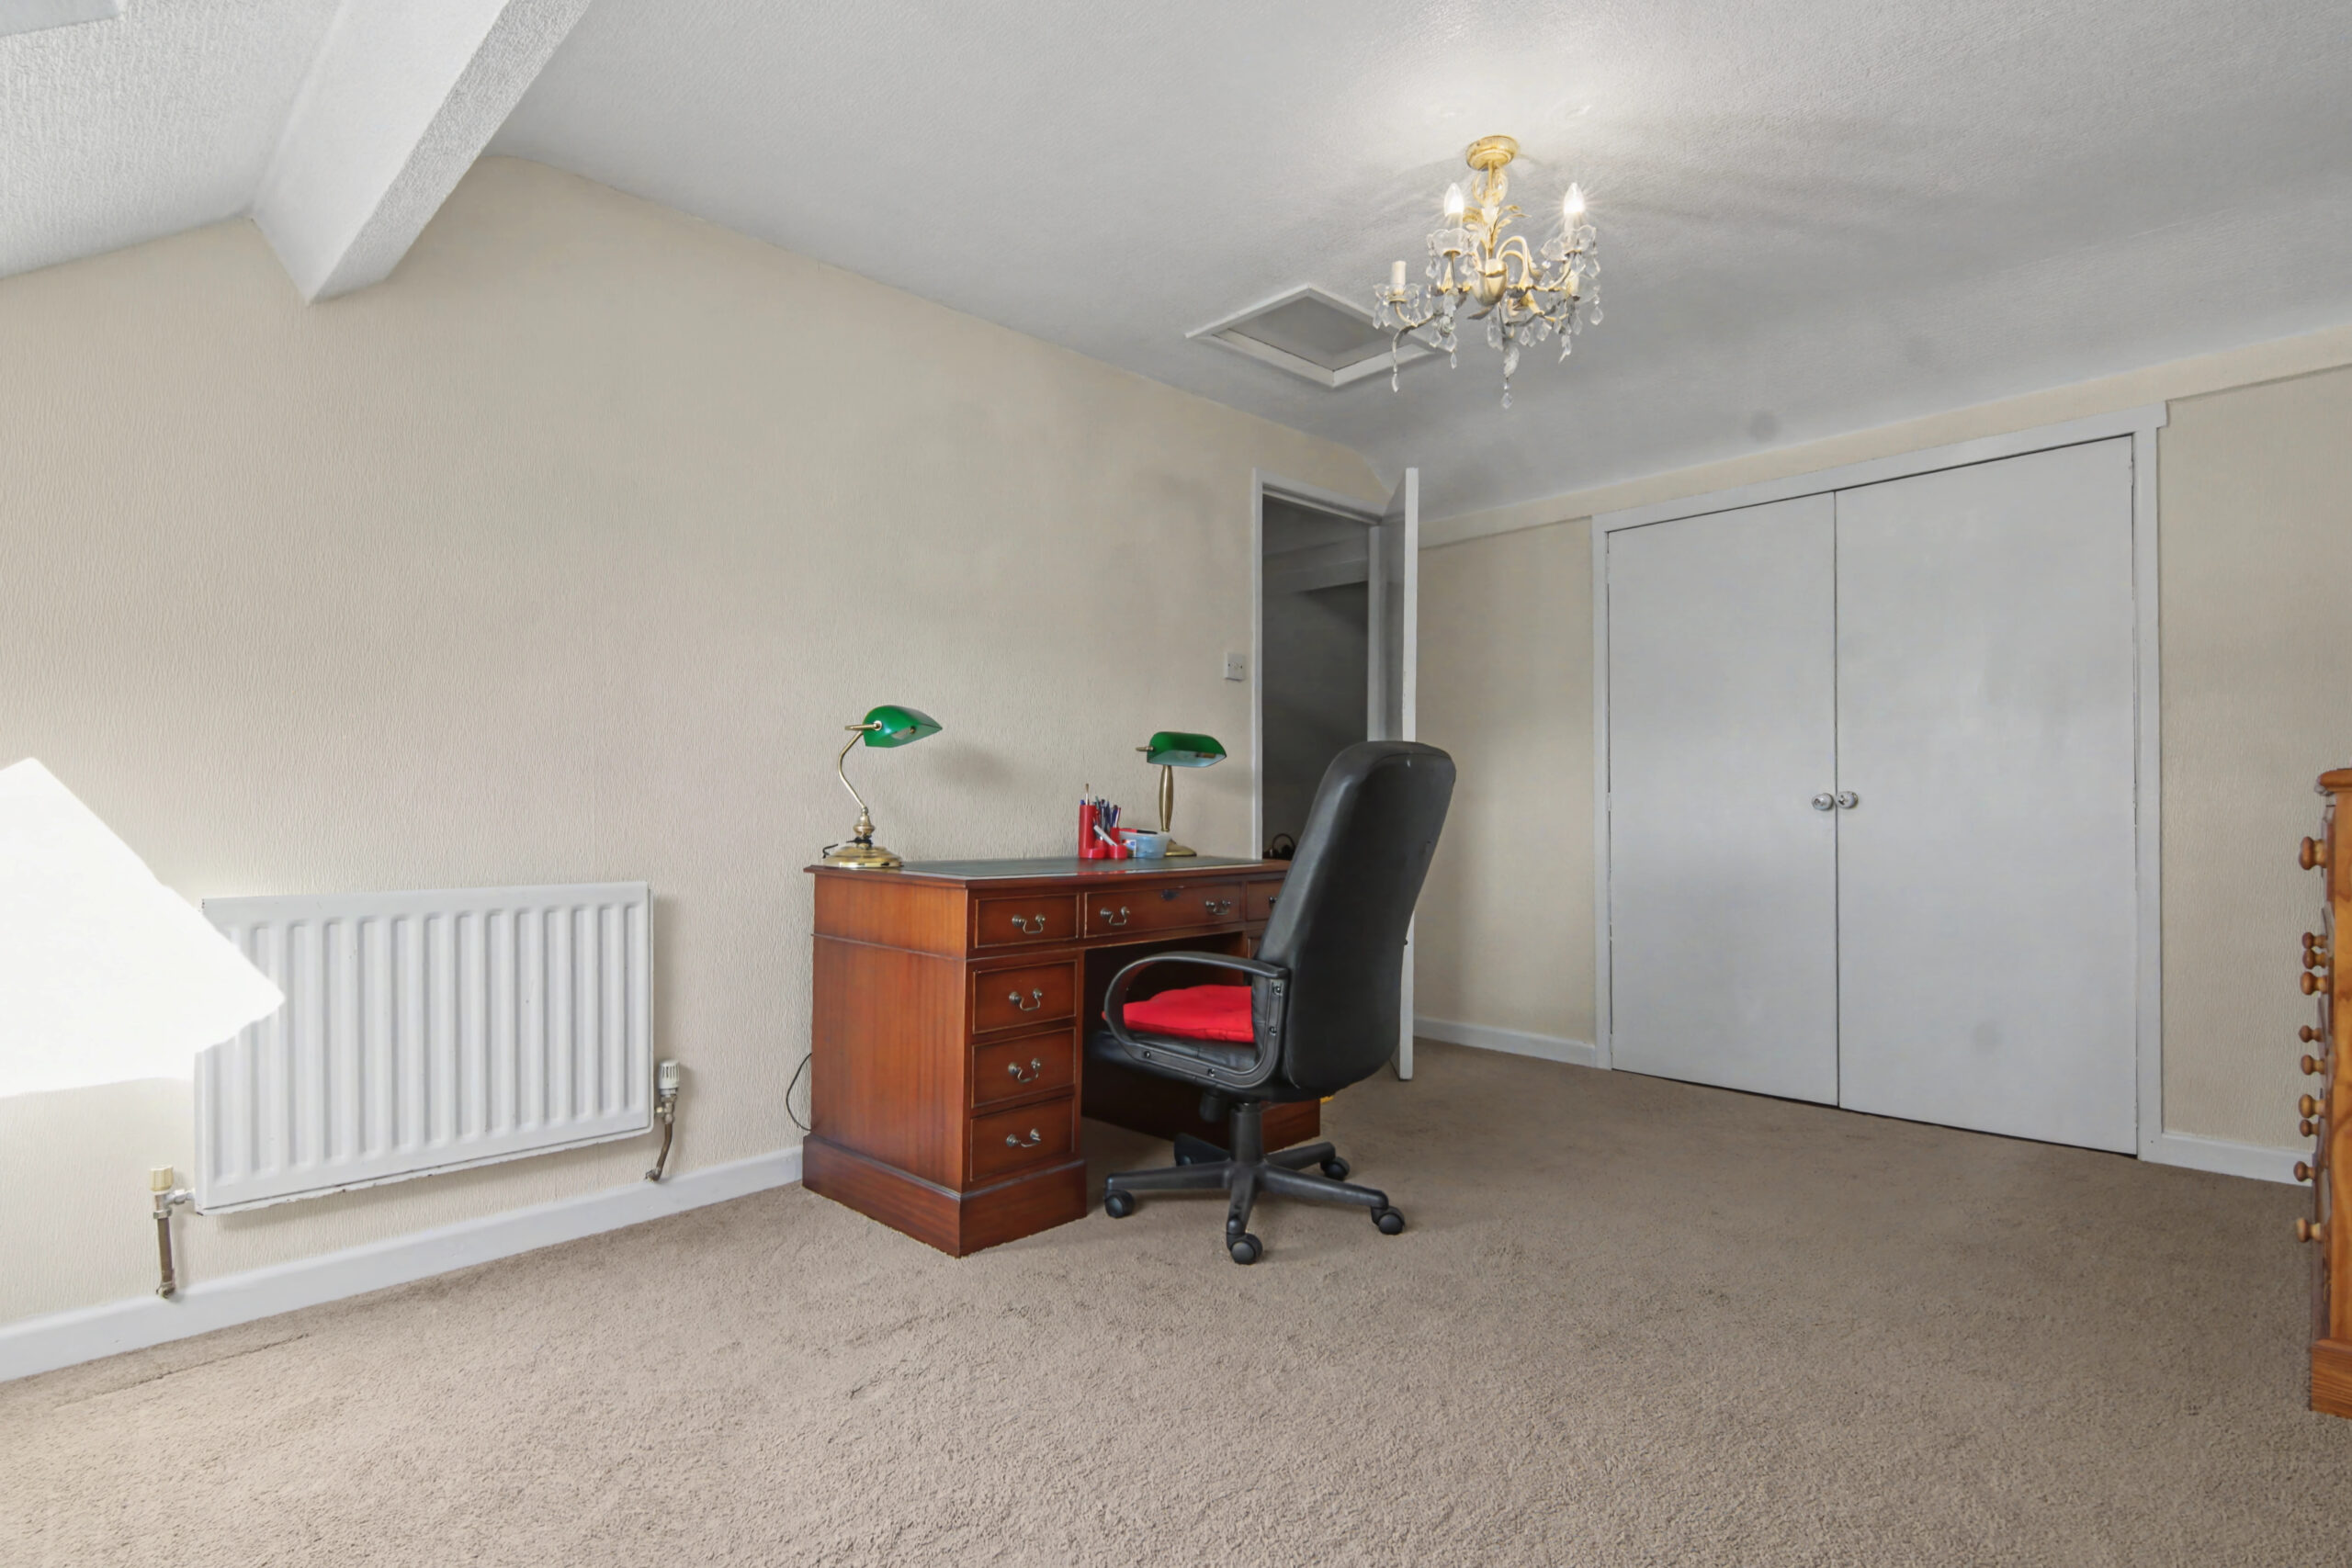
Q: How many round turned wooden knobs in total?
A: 10